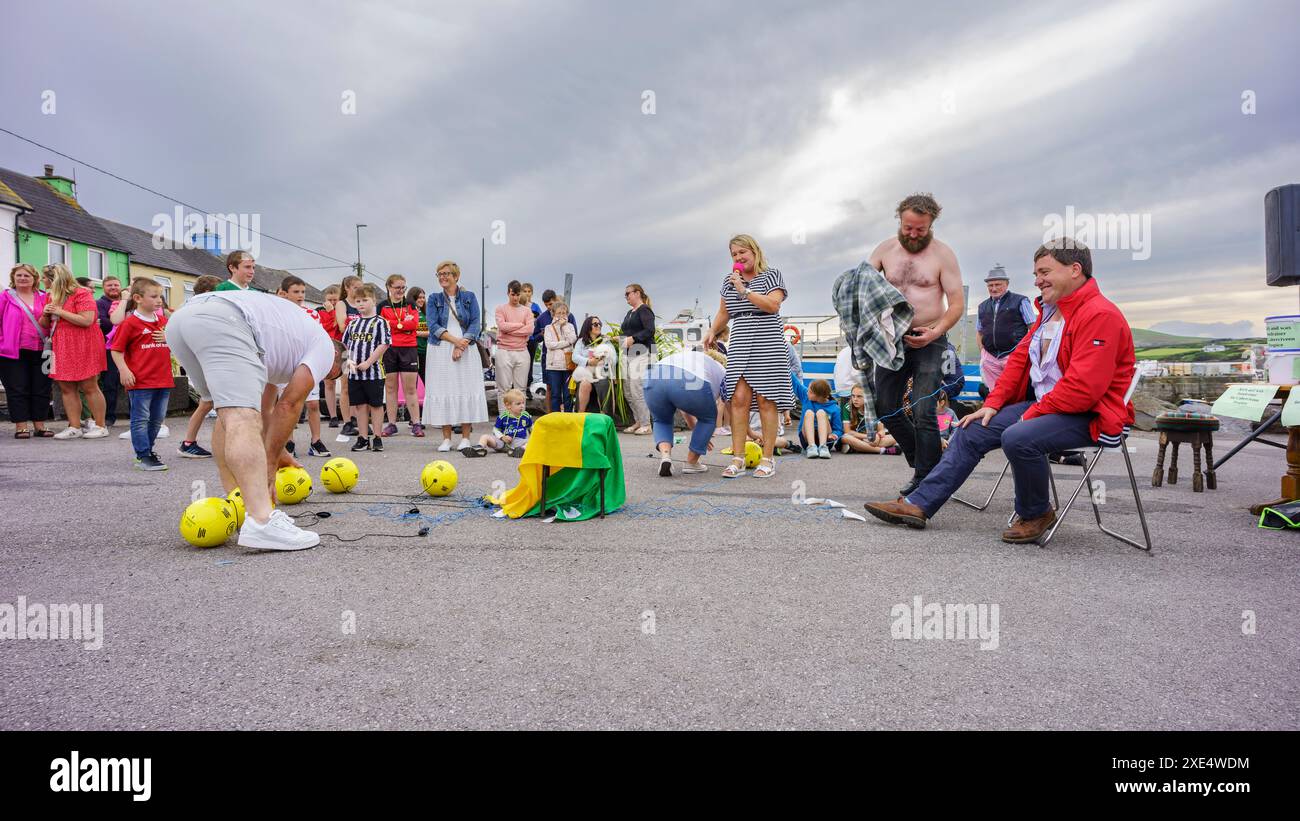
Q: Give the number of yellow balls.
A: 6